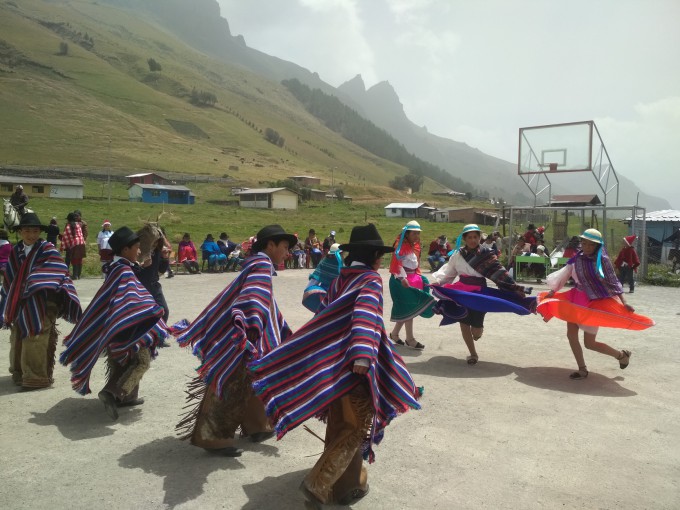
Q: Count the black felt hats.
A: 4